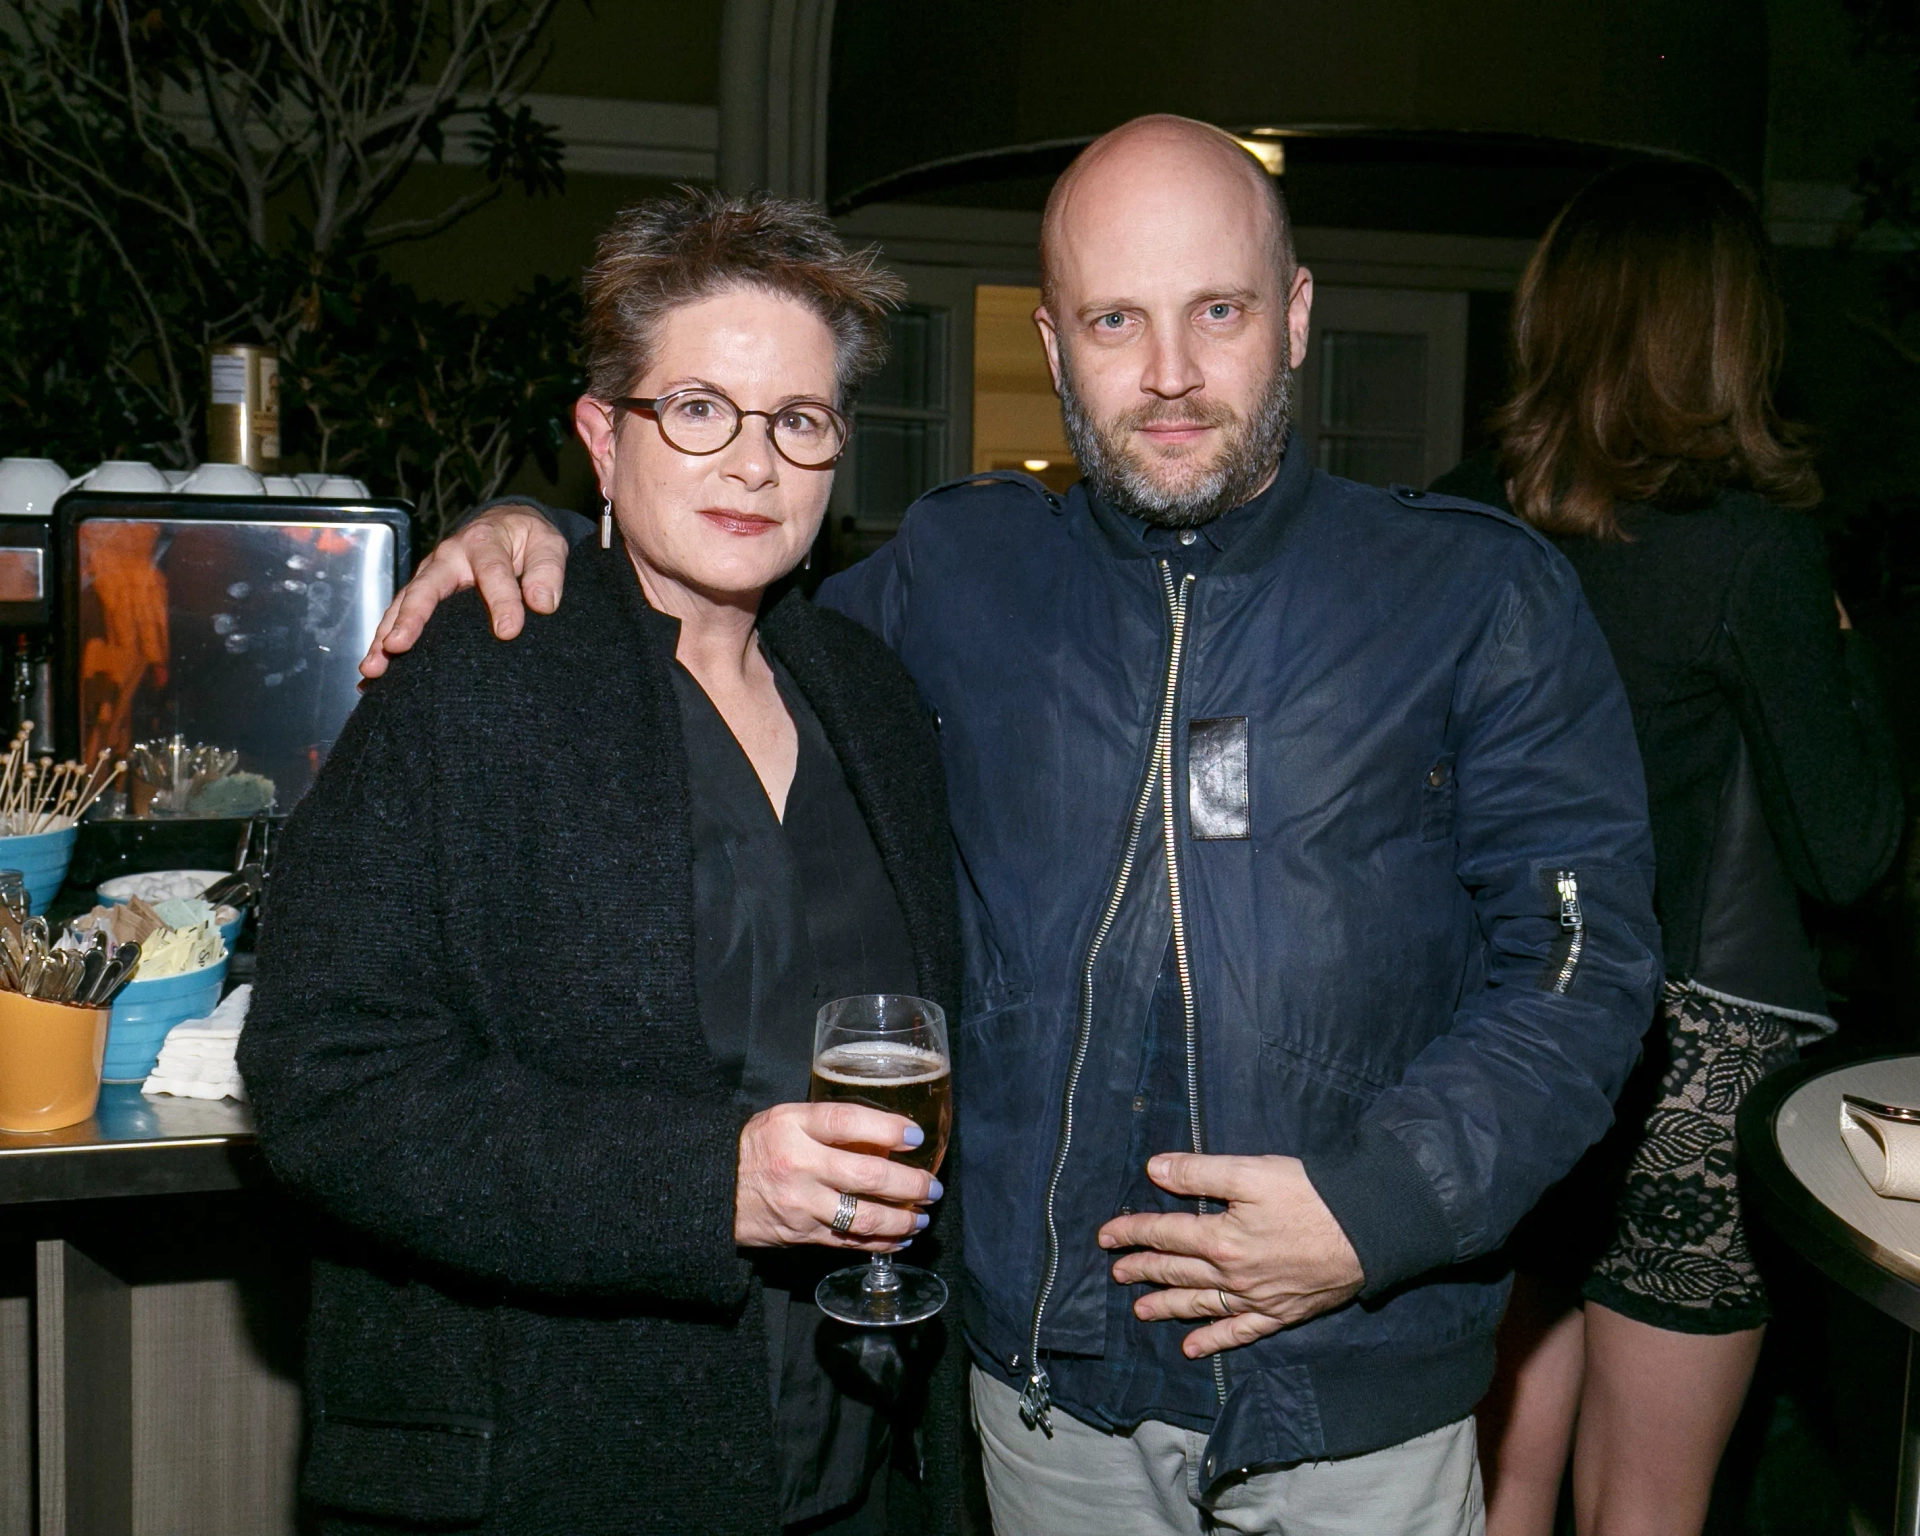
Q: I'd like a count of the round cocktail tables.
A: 1